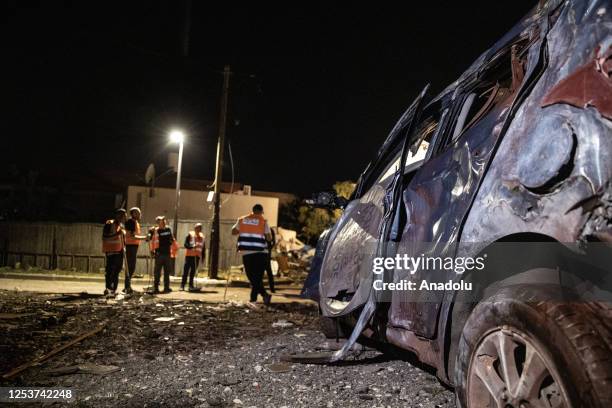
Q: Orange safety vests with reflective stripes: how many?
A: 5